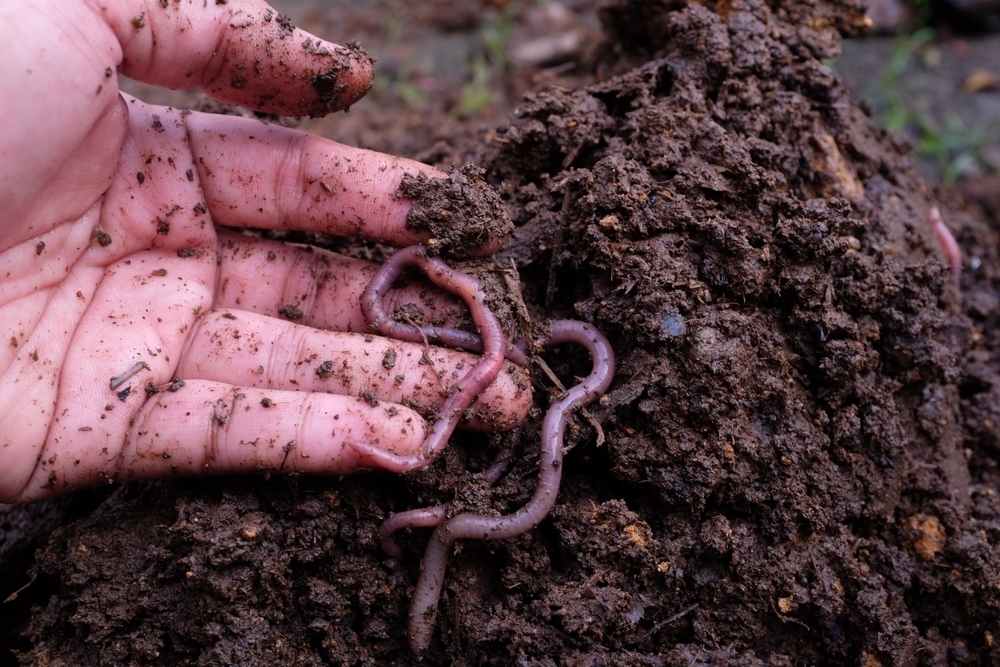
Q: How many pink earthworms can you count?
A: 4